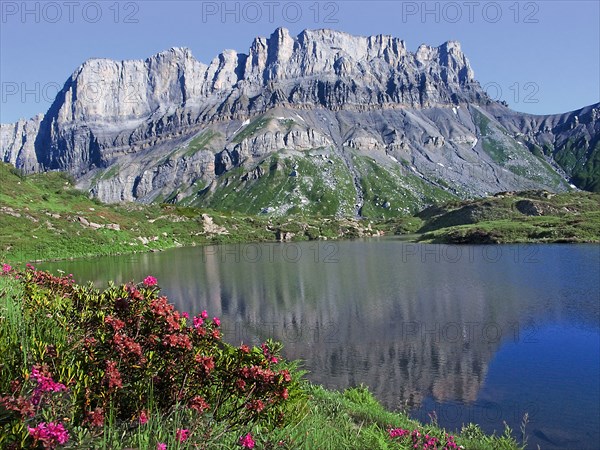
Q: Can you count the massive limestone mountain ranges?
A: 1